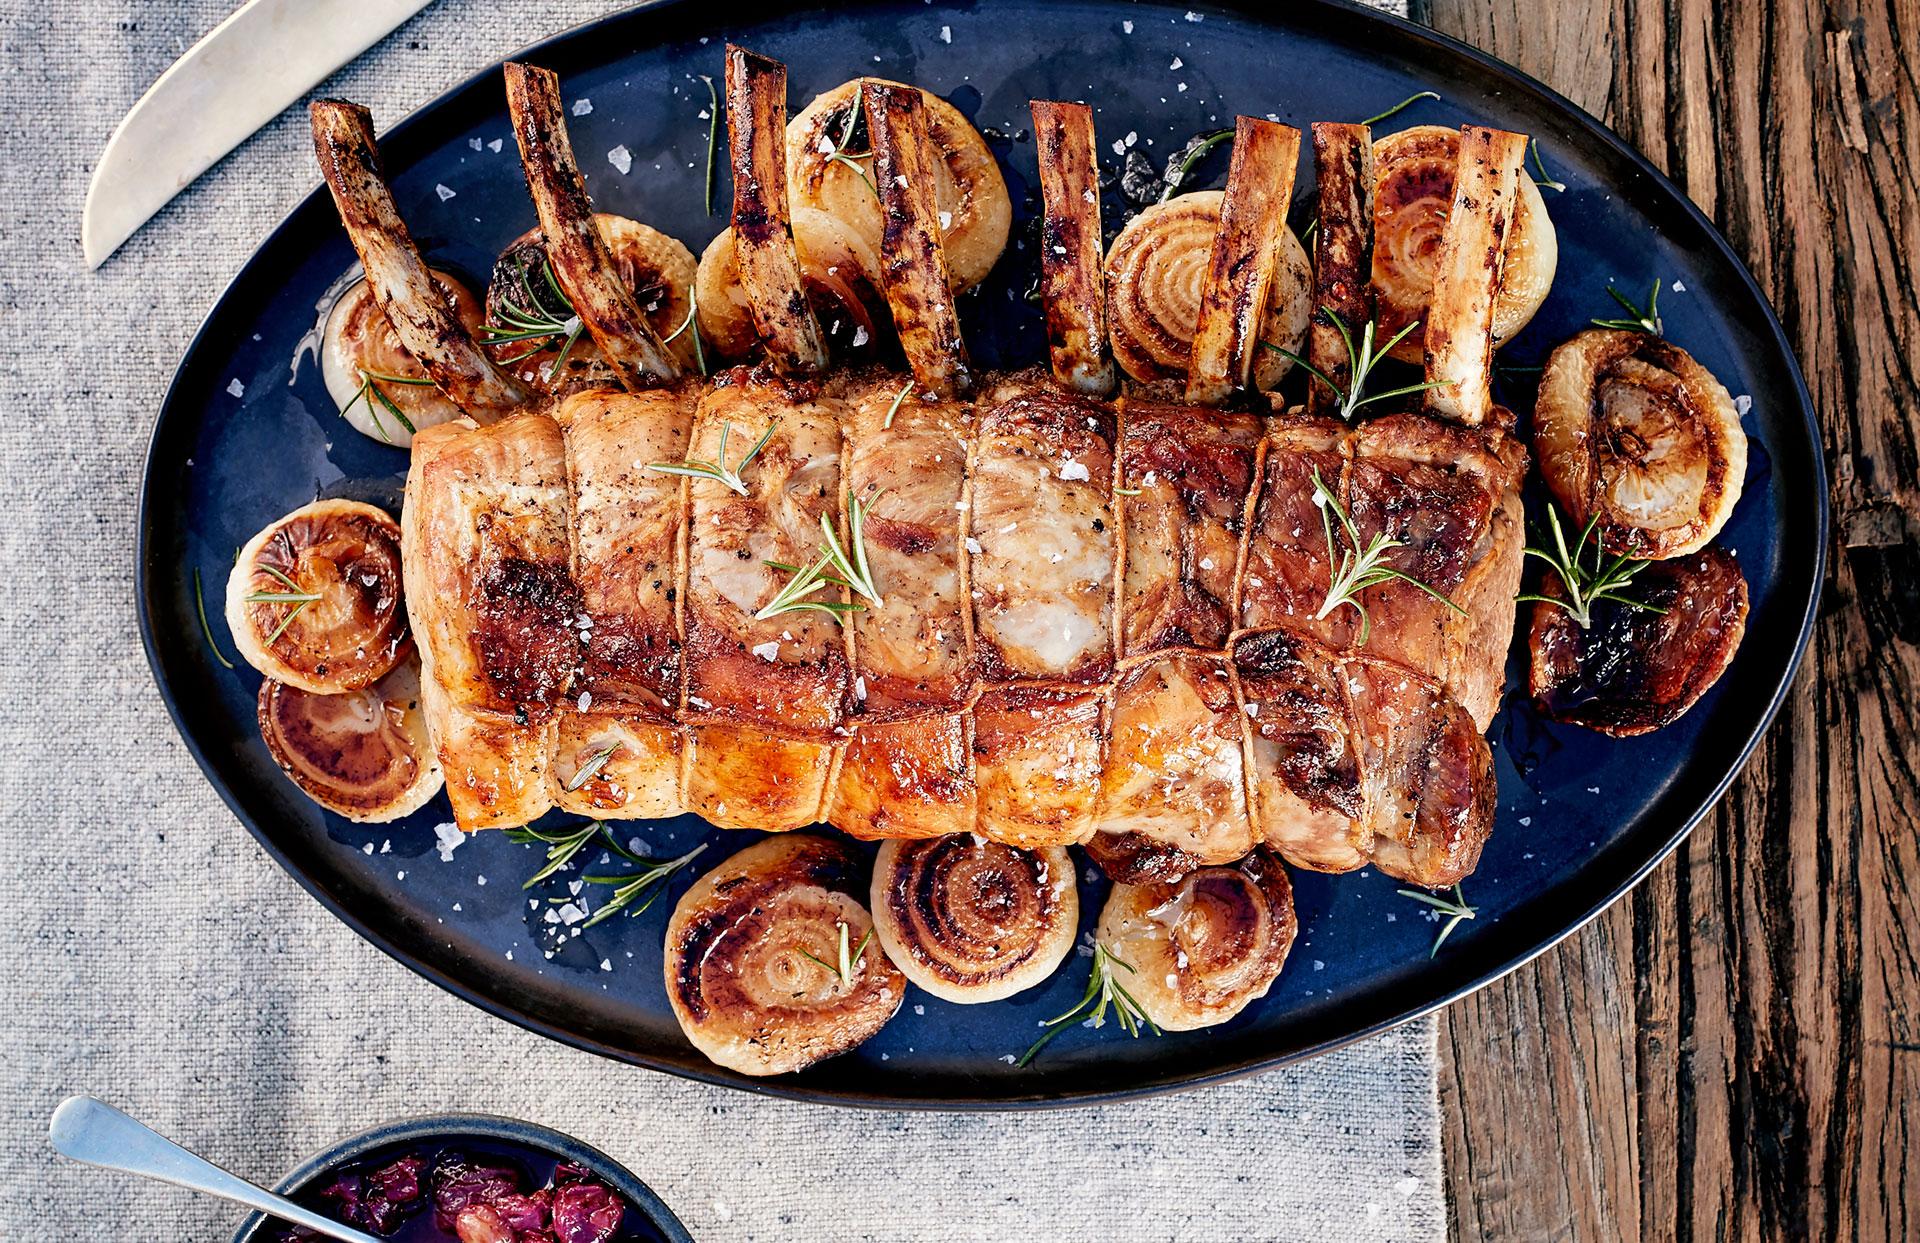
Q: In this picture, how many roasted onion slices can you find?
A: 13